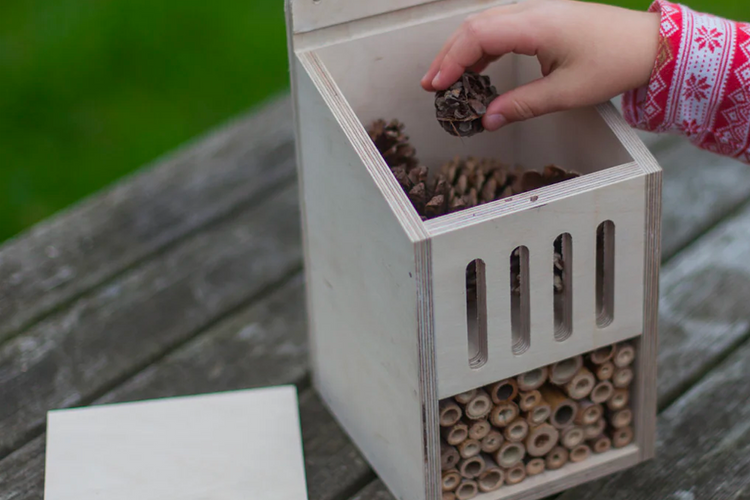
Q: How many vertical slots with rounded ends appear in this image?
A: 4